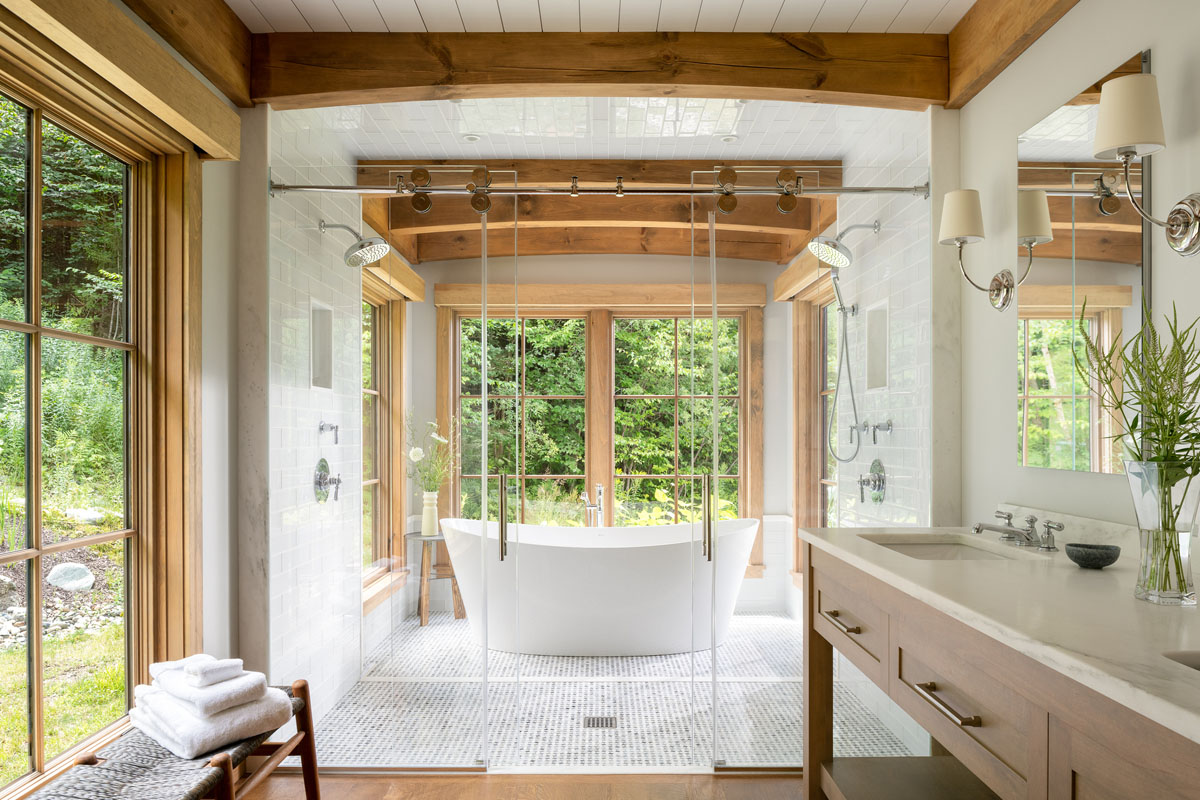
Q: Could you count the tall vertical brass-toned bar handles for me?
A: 2